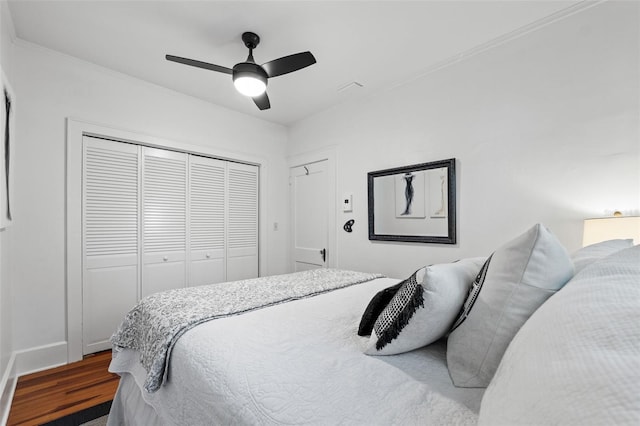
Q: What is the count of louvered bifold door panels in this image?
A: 4